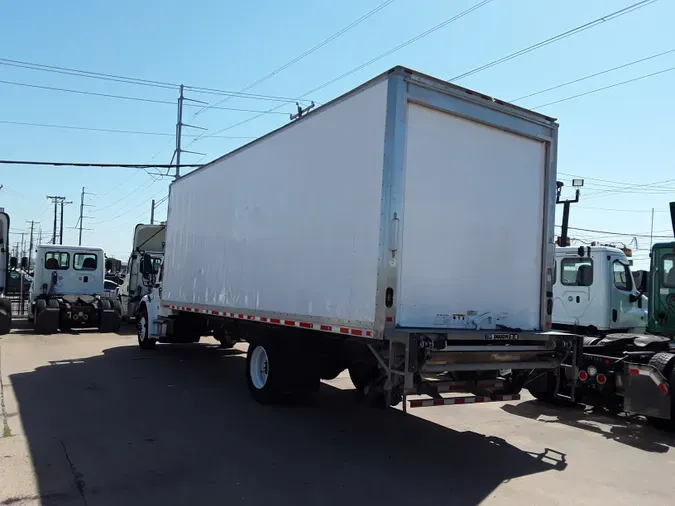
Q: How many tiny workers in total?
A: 0